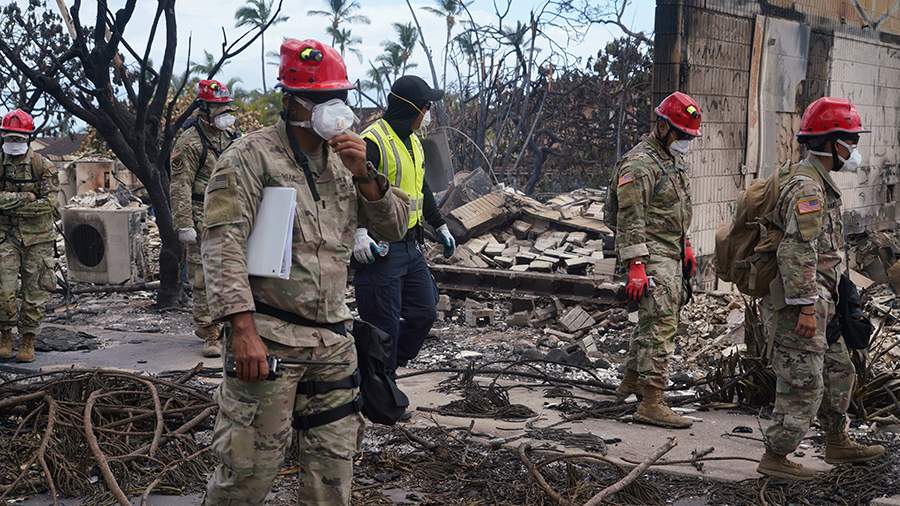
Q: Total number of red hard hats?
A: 5